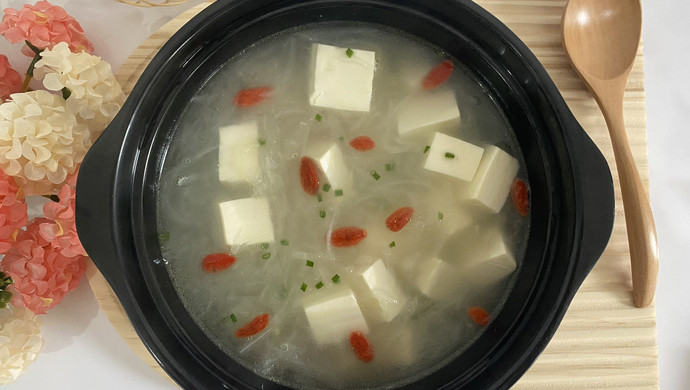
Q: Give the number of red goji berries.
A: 11